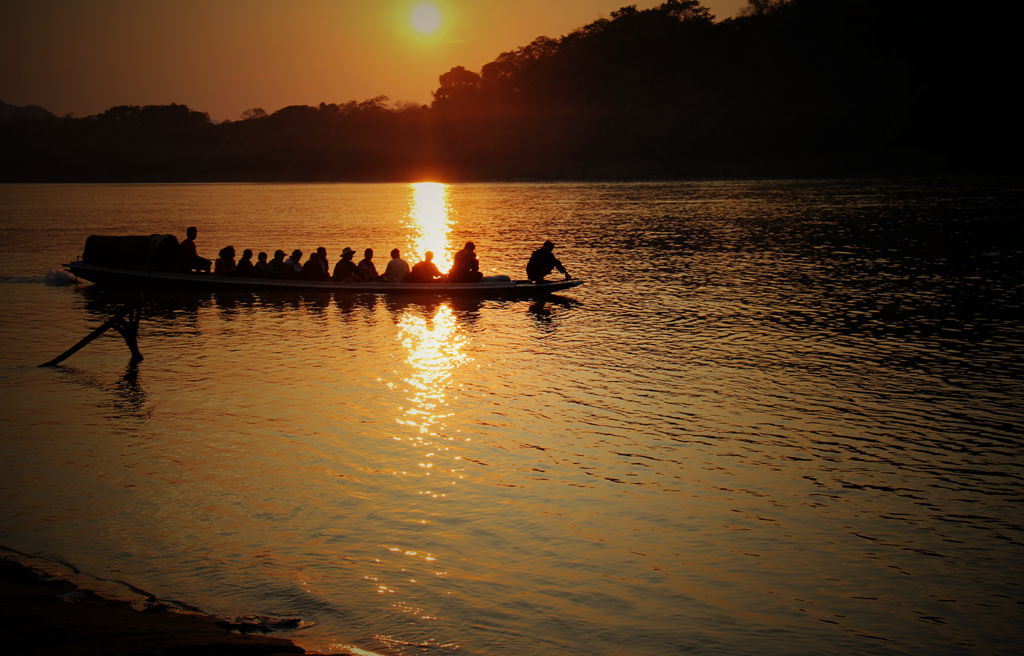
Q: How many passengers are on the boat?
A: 14